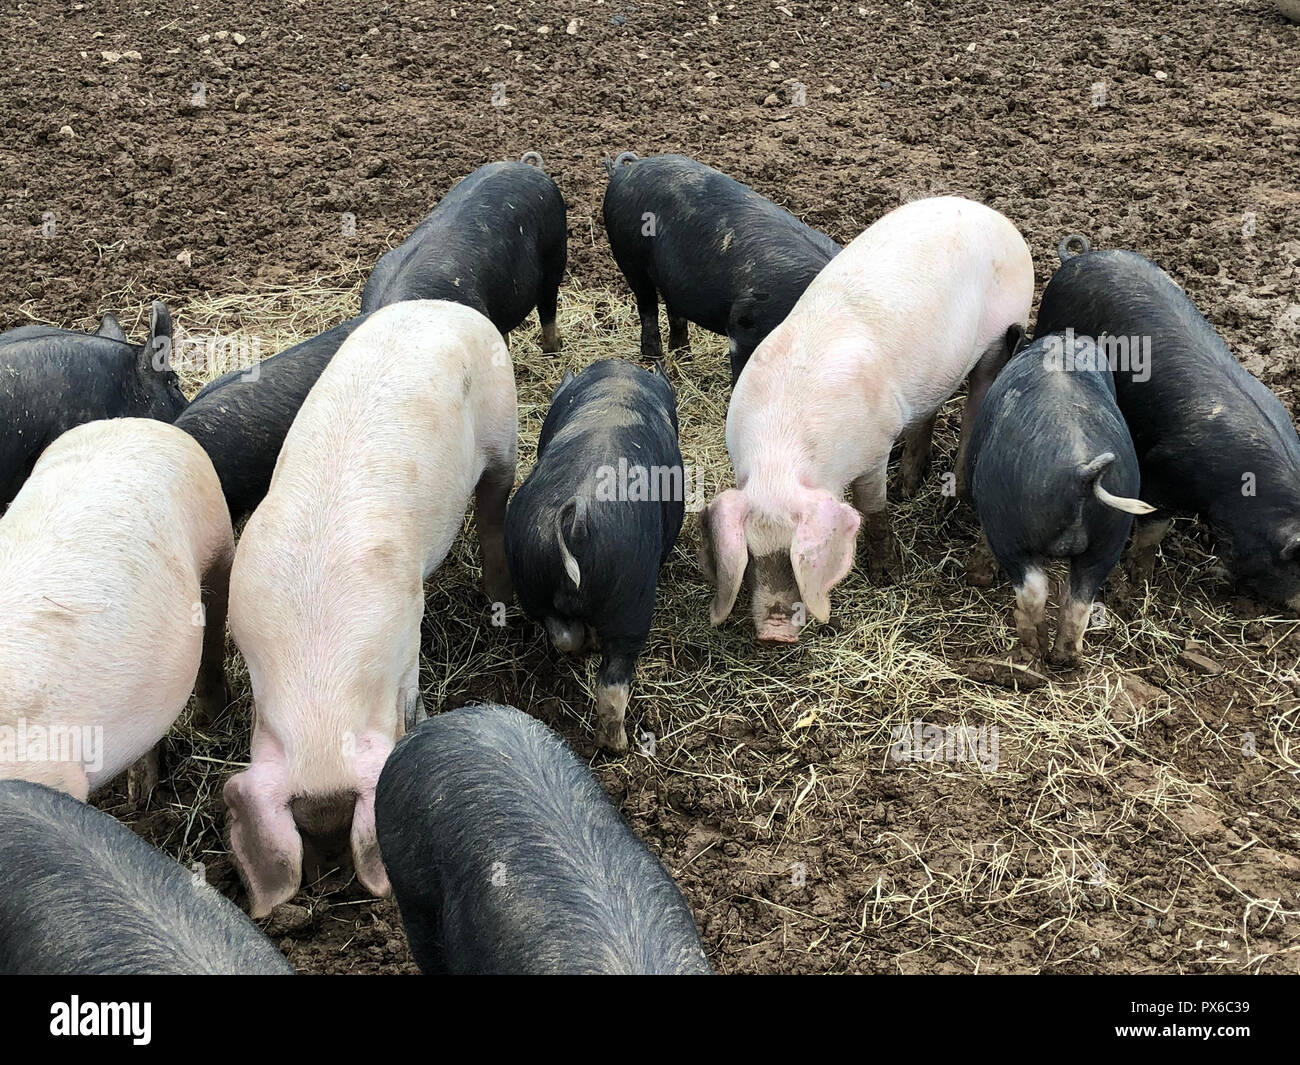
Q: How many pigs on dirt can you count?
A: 12